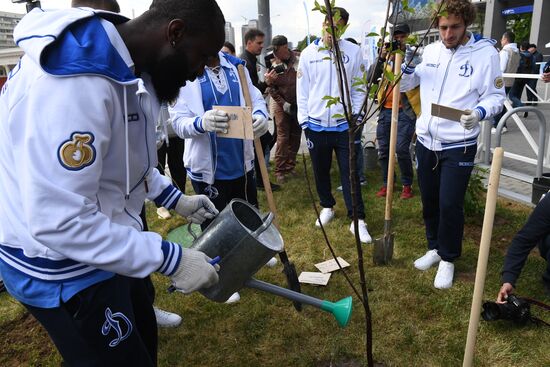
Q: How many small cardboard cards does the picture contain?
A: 4